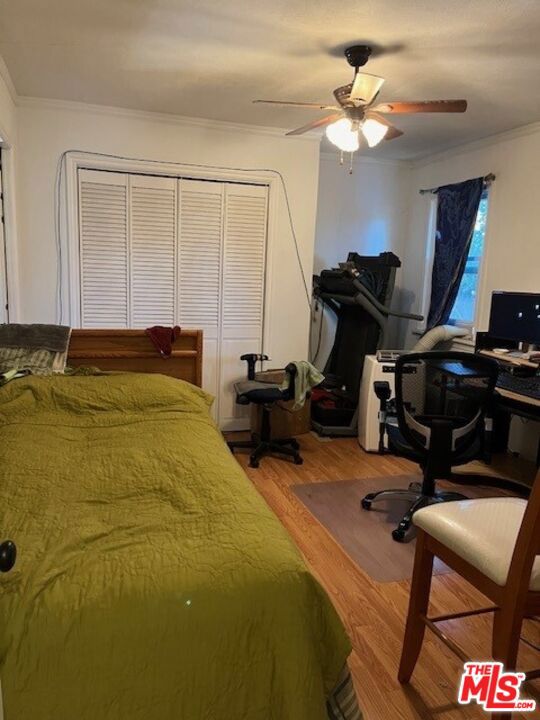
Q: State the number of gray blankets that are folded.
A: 1